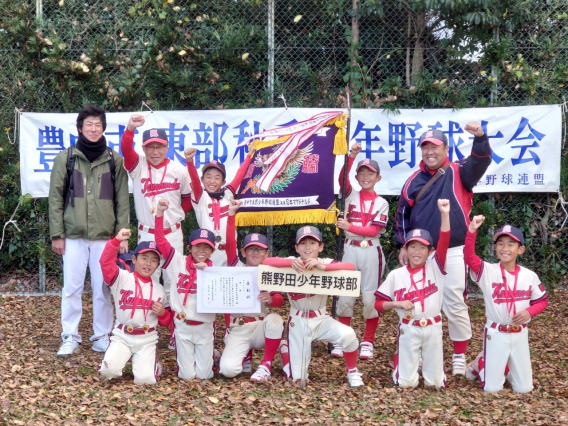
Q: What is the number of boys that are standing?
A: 2